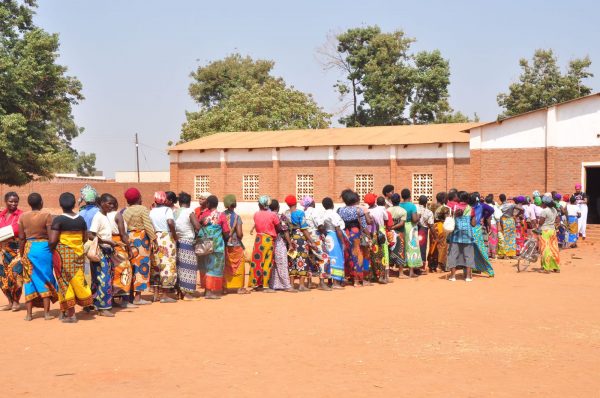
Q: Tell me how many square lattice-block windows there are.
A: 5